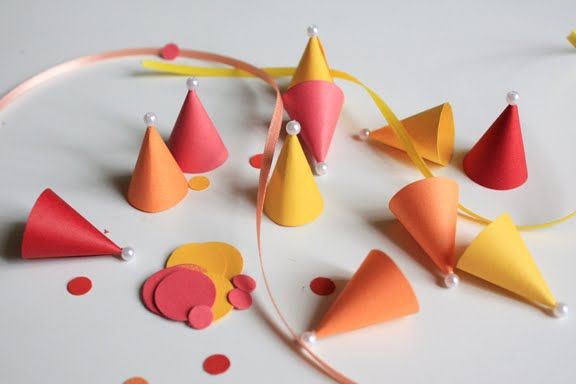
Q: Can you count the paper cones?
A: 11